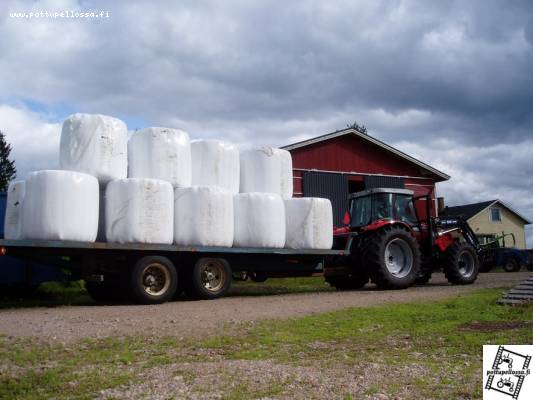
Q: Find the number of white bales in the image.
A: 10